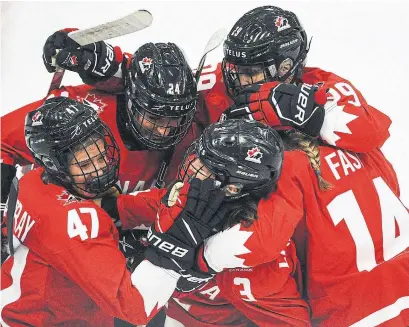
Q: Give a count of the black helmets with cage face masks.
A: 4